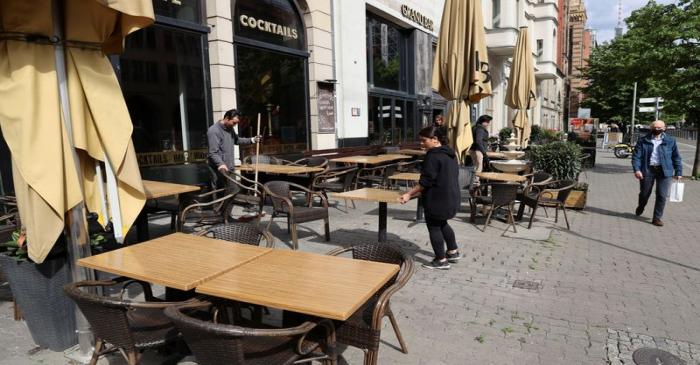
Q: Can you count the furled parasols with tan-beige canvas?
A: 3